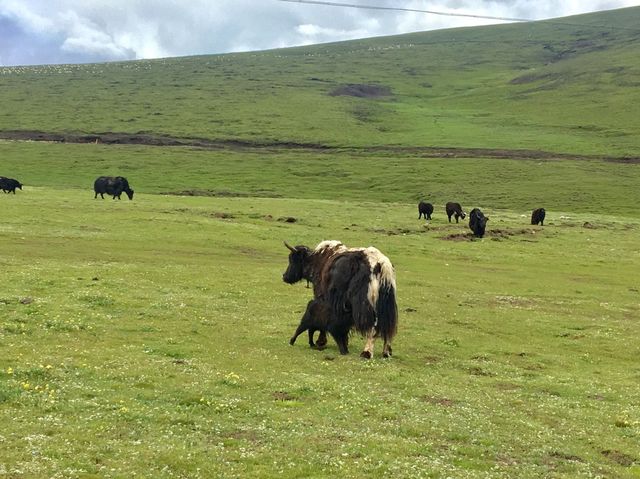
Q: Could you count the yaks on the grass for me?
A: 8